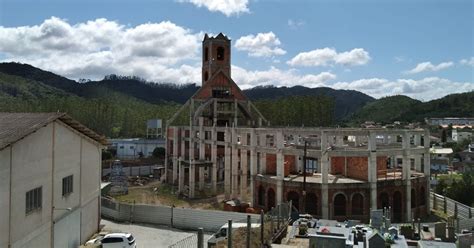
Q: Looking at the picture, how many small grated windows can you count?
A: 2